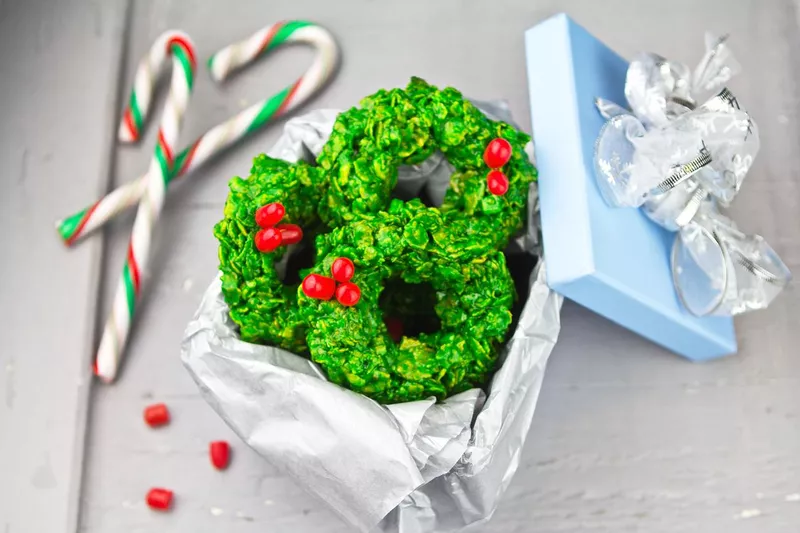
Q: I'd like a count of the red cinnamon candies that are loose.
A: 3